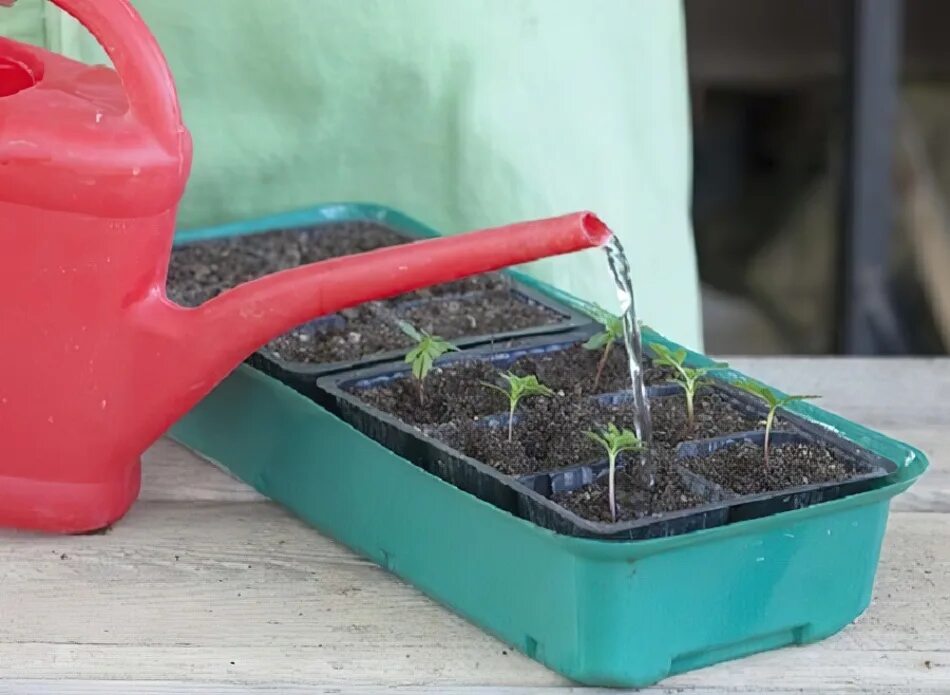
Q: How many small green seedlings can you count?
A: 6